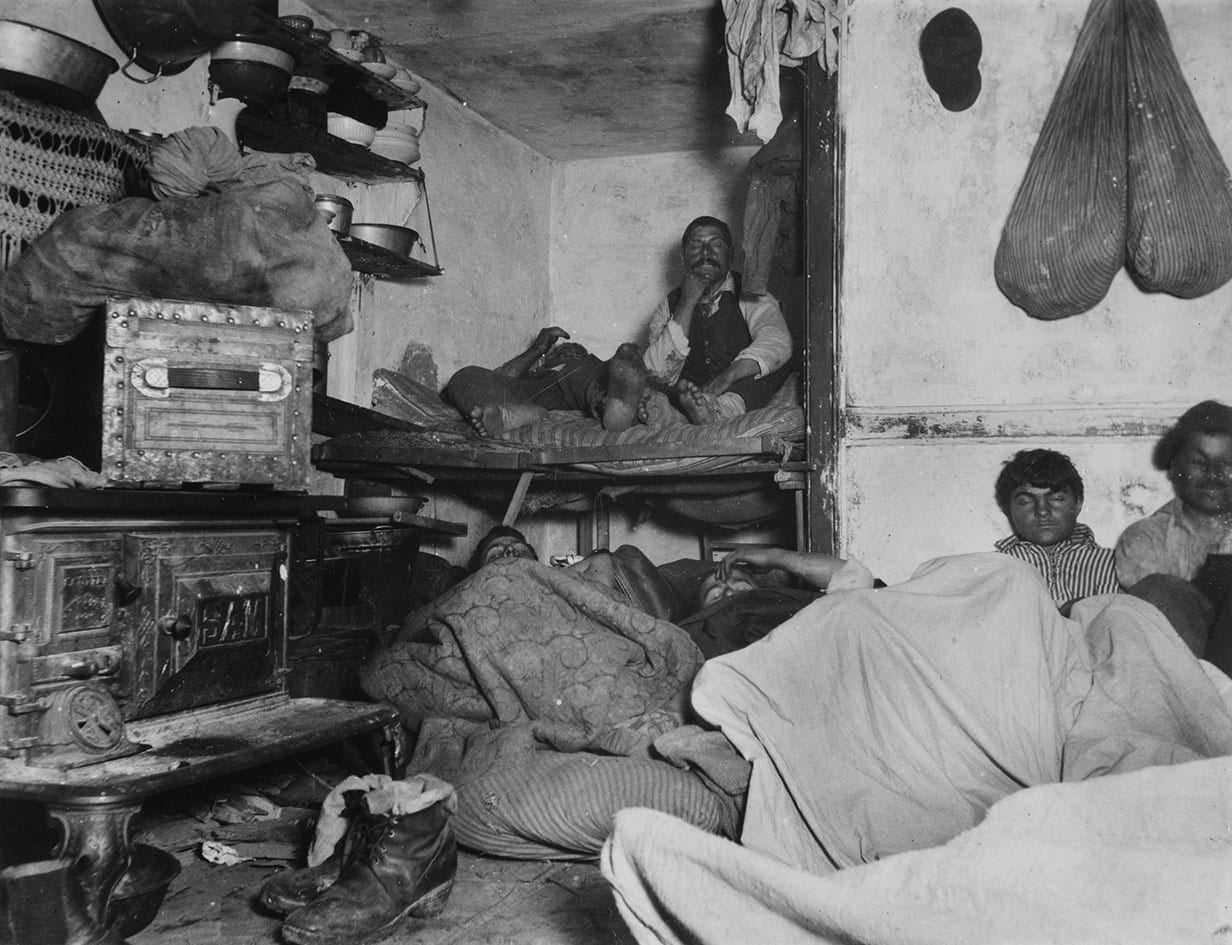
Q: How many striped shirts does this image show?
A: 1